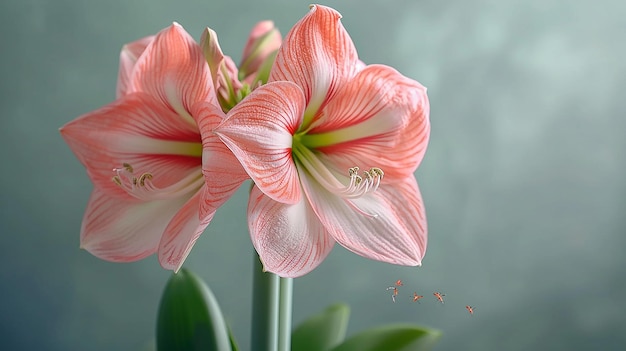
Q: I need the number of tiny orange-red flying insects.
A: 4